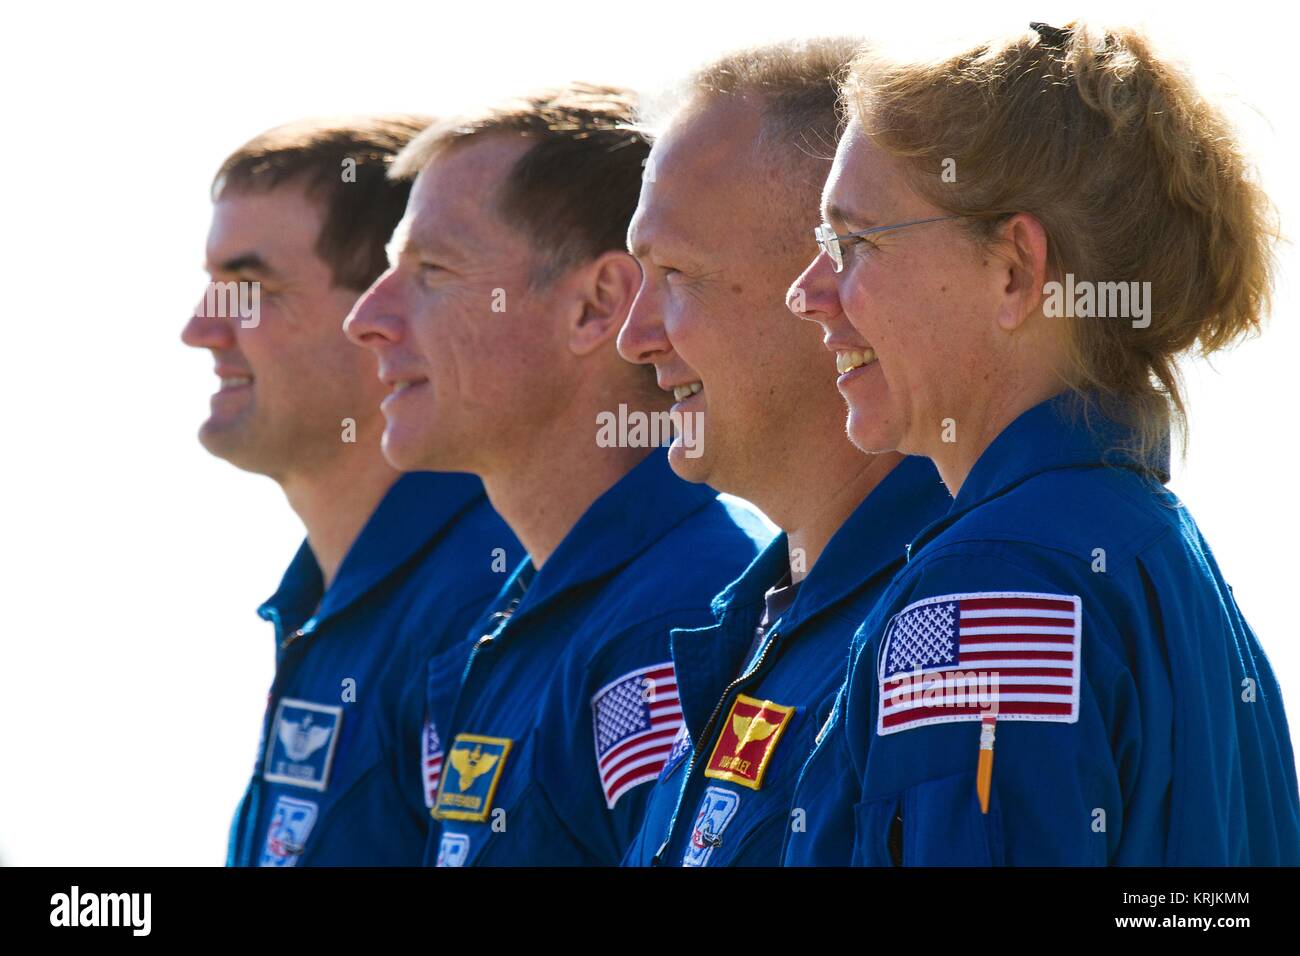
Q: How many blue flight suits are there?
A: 4